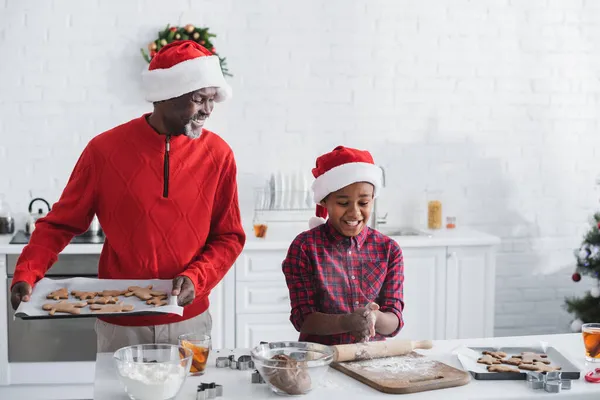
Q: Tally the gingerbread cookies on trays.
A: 14